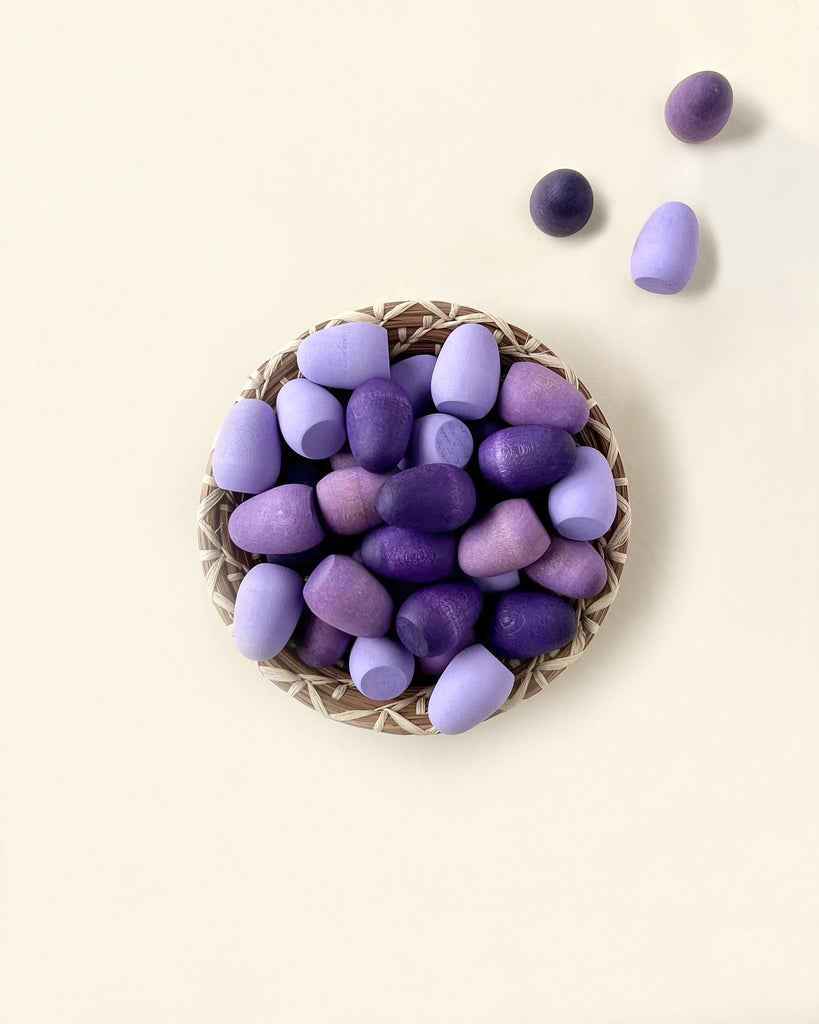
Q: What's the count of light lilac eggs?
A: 12